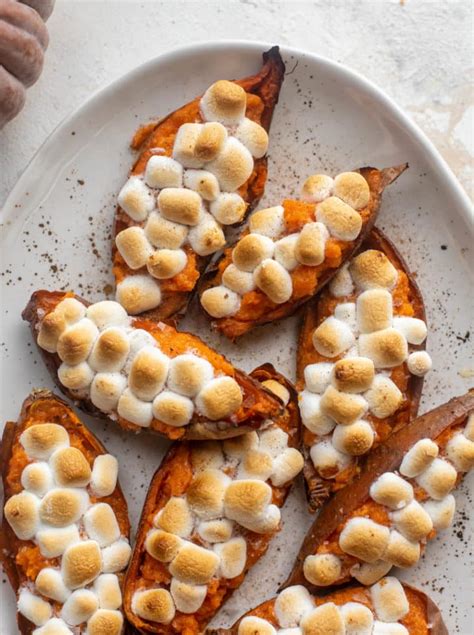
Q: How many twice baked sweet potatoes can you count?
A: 8